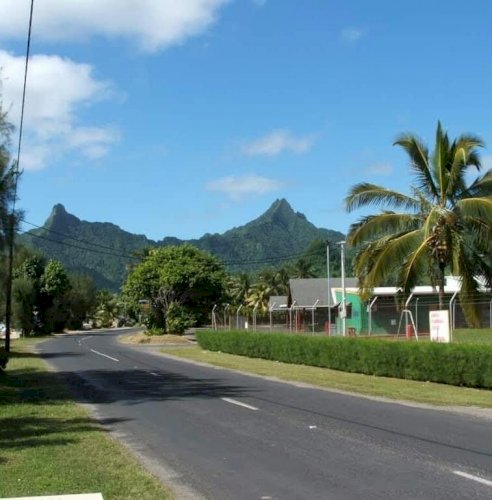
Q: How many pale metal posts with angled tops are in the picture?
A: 10